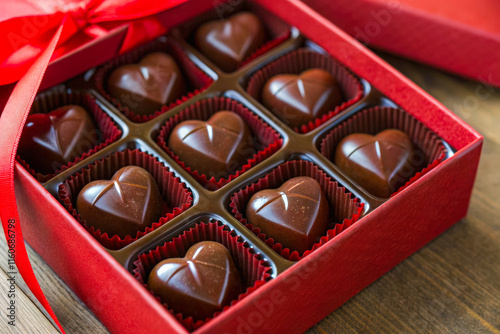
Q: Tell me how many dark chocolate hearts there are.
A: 9